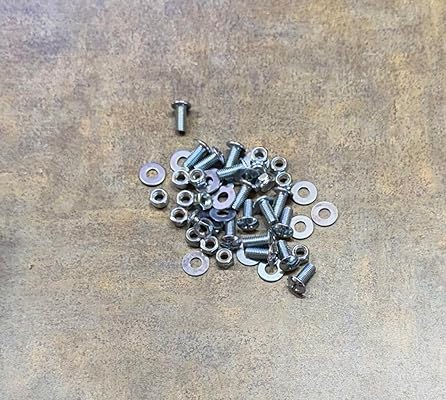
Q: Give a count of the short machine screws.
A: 15